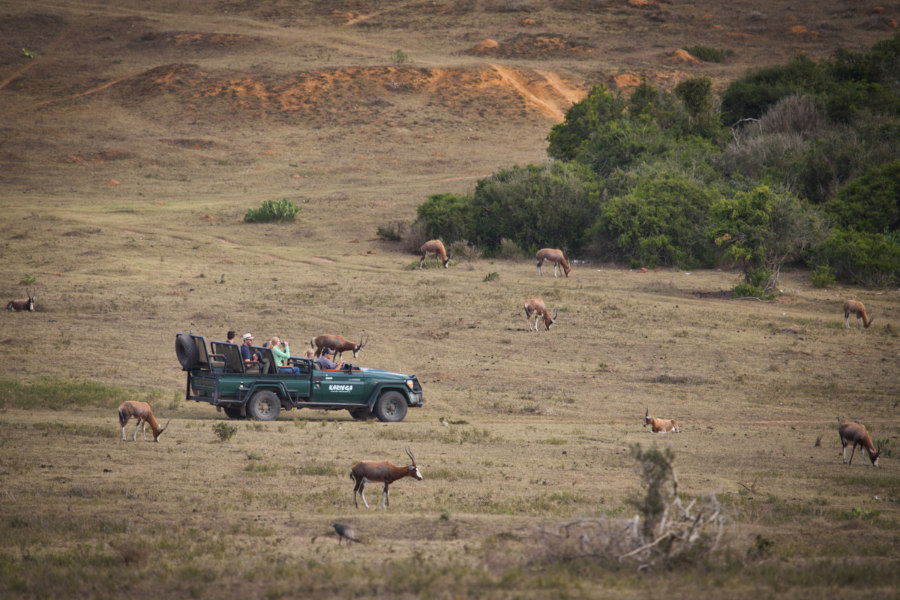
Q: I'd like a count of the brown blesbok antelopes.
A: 10